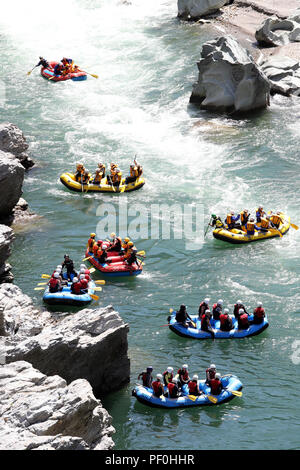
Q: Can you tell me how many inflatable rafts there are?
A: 7